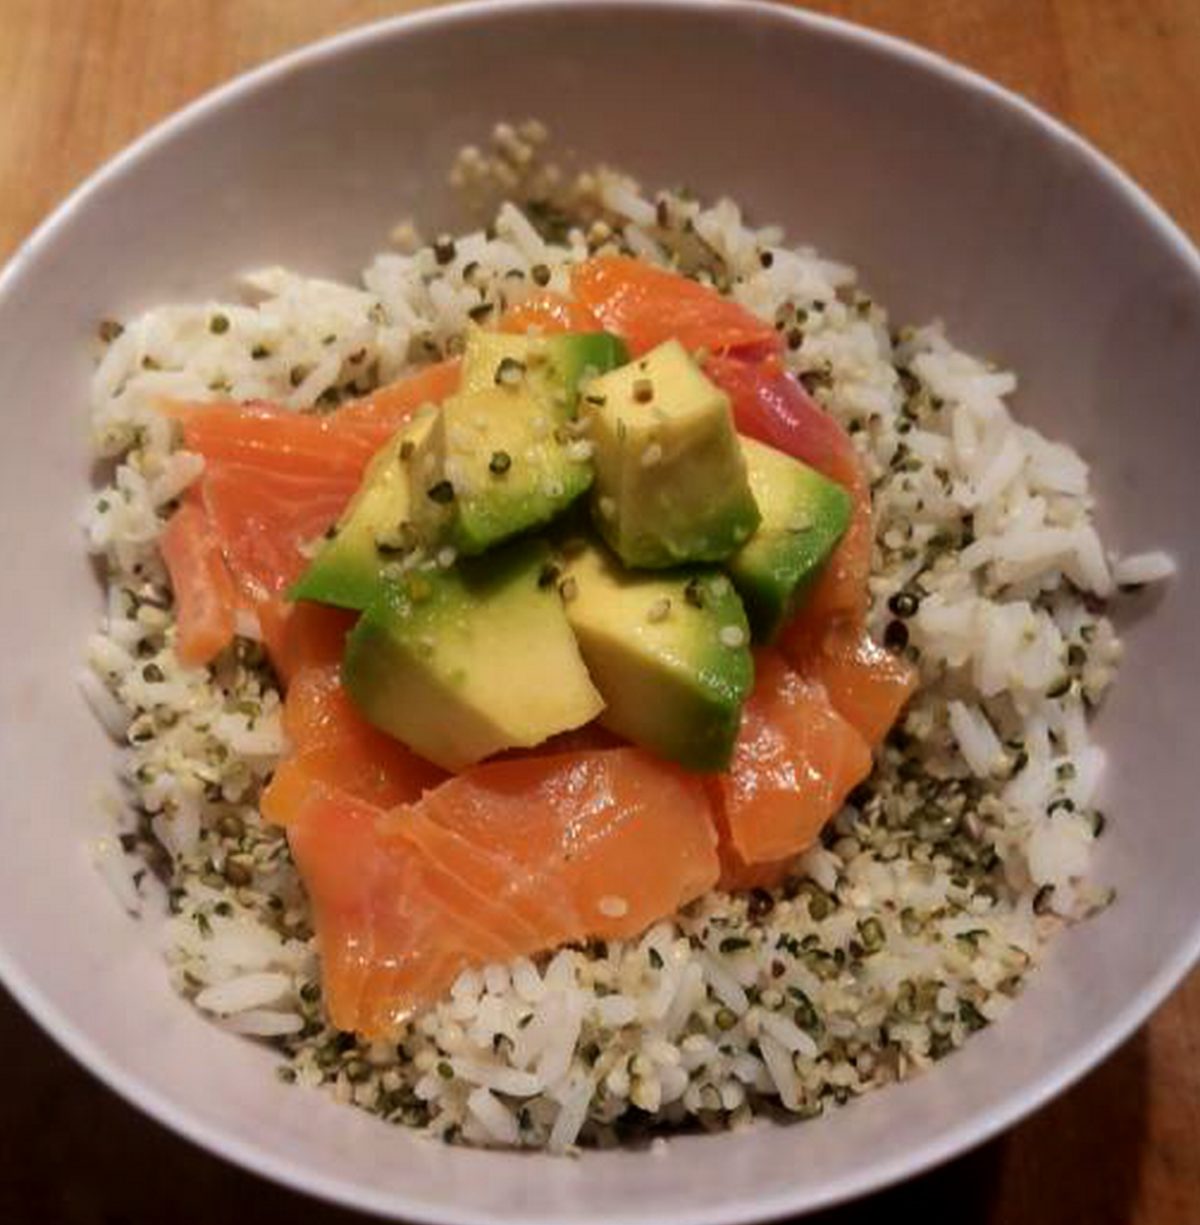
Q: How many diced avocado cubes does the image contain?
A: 7